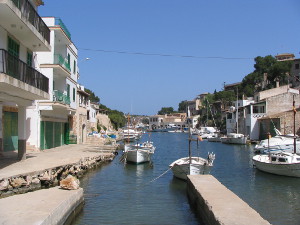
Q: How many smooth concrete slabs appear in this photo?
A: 2